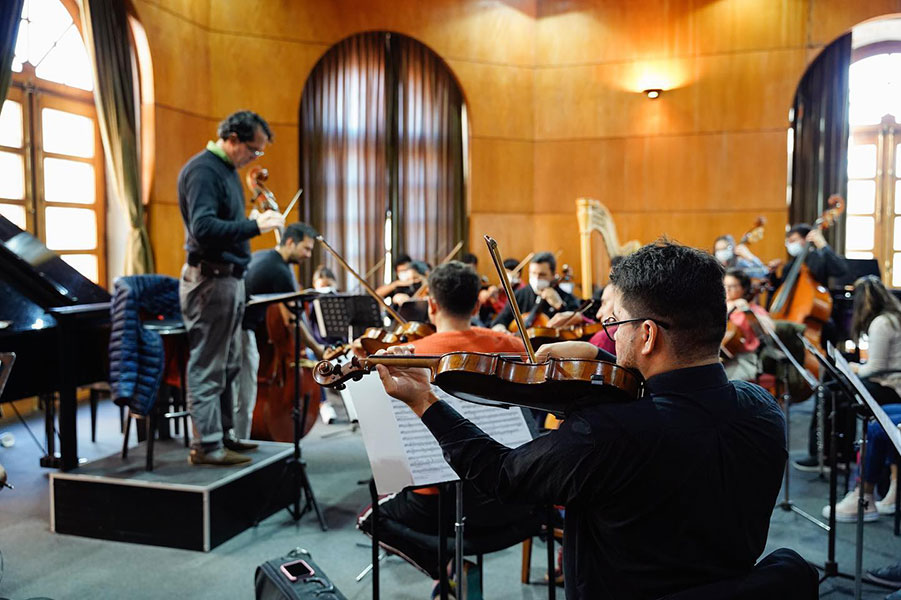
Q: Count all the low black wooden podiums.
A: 1